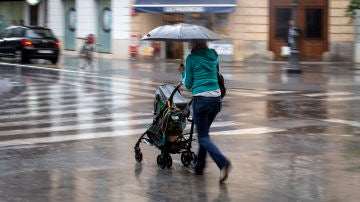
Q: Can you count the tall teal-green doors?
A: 2